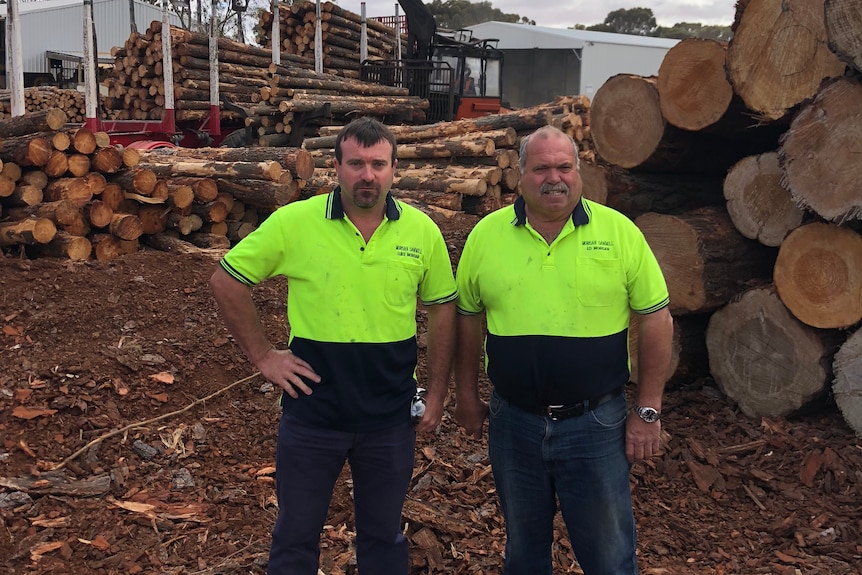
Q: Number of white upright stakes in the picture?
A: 8